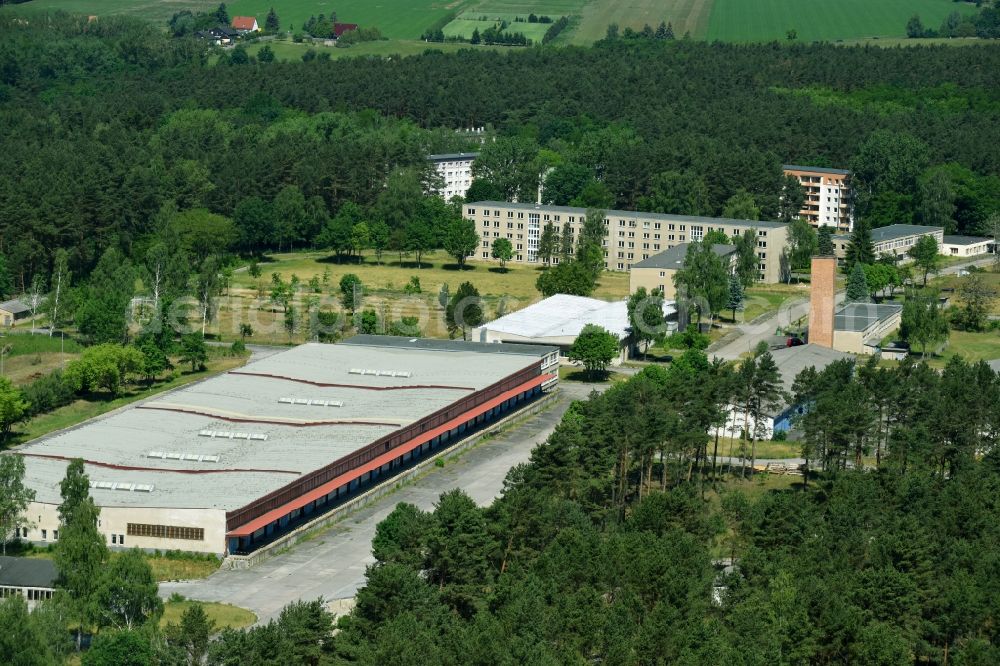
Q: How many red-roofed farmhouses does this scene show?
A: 2